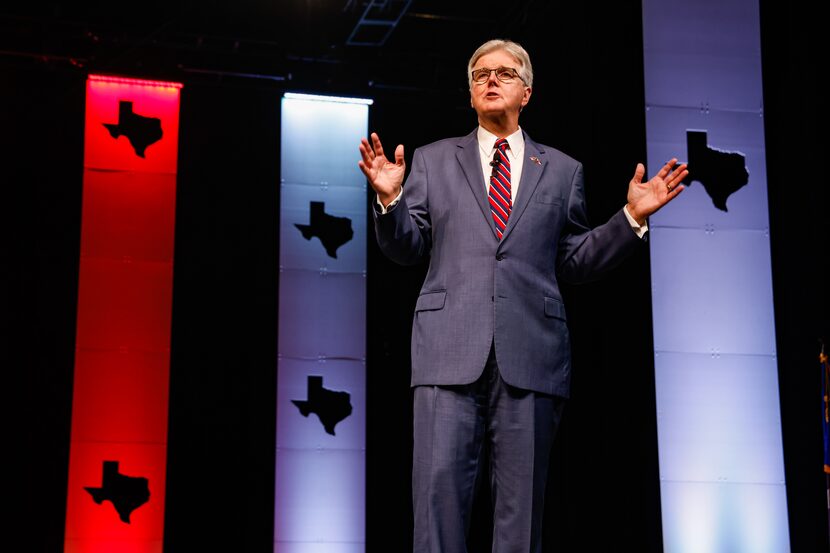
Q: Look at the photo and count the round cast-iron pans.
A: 0